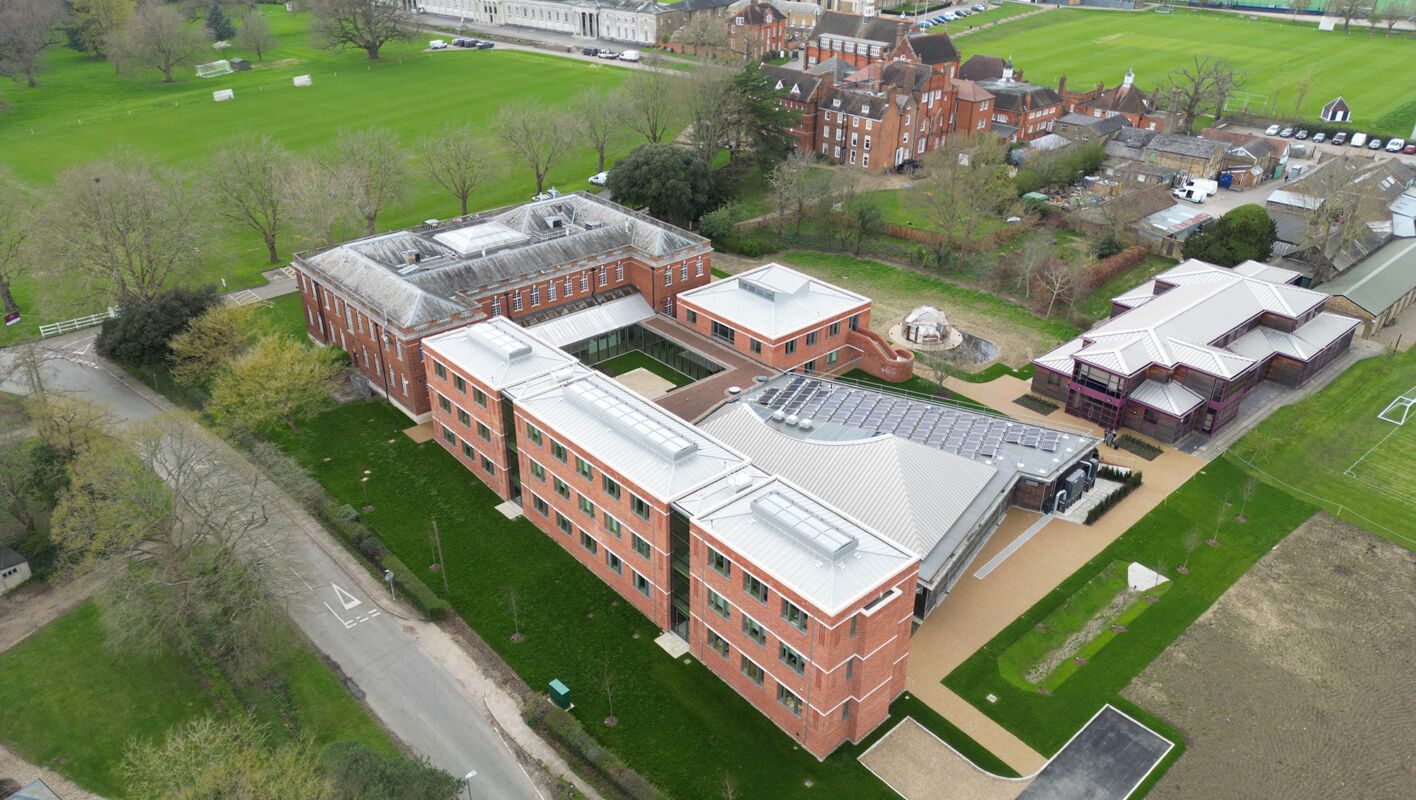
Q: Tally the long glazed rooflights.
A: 3